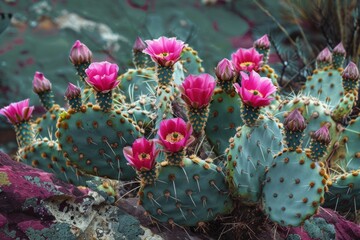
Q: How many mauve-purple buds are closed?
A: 11